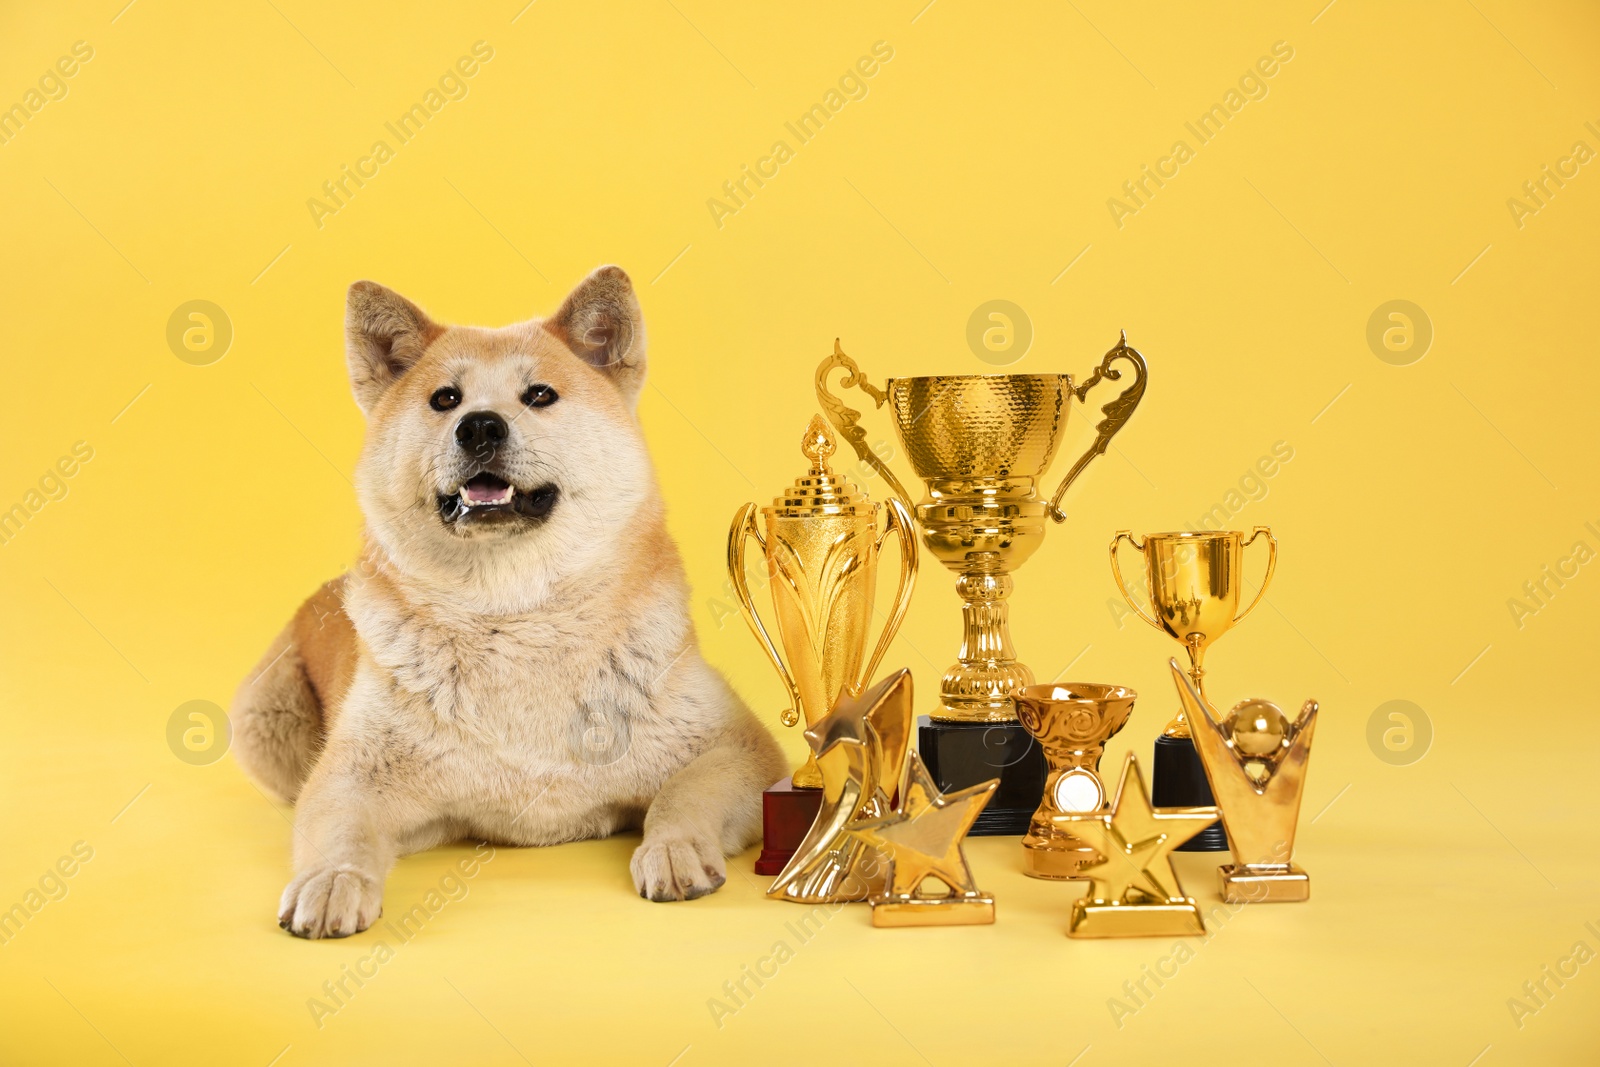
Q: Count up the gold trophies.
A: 8